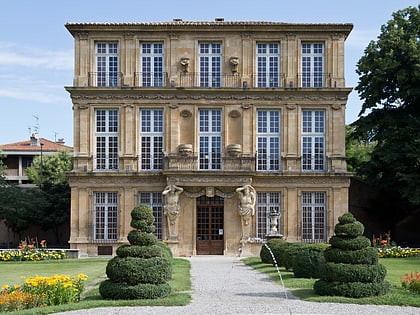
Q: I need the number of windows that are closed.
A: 14